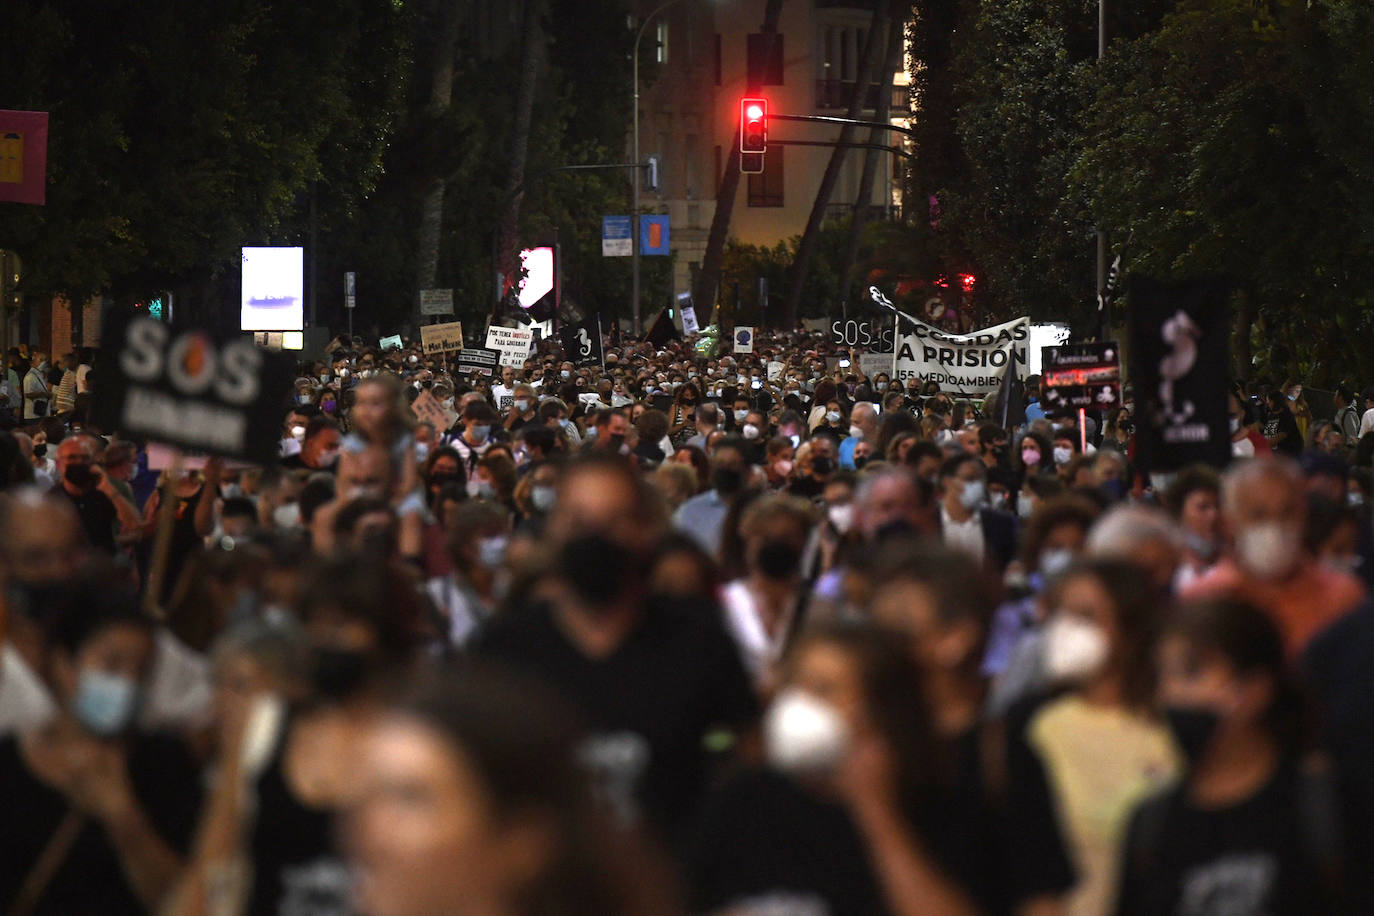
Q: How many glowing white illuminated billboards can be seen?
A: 3